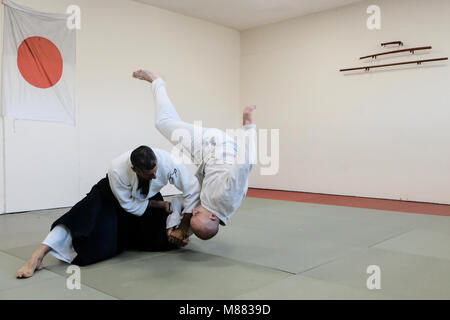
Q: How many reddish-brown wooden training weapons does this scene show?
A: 3